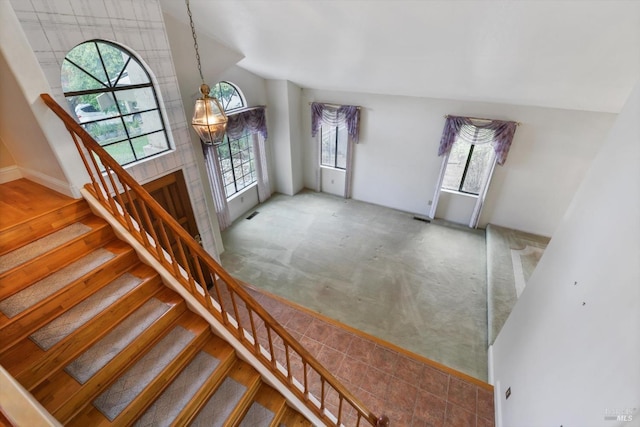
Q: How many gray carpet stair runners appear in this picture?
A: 8